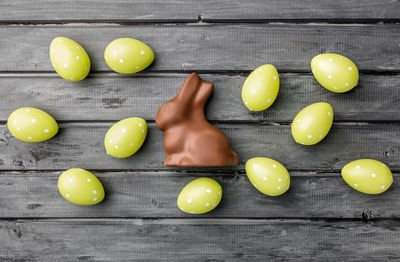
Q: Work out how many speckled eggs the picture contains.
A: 11